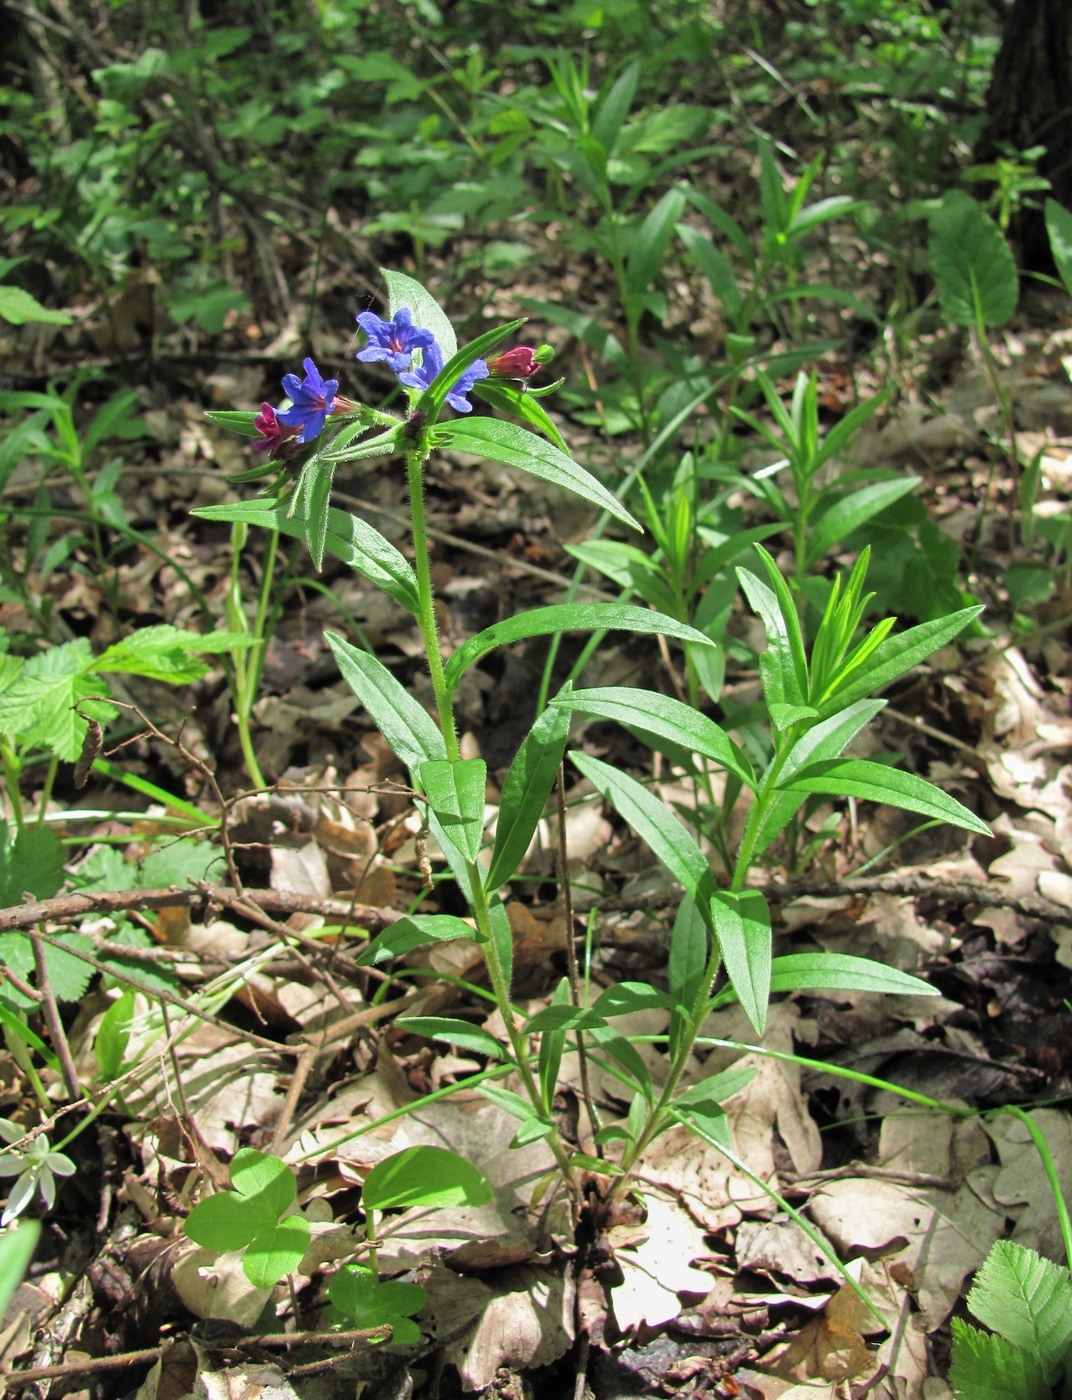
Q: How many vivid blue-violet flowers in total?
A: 3